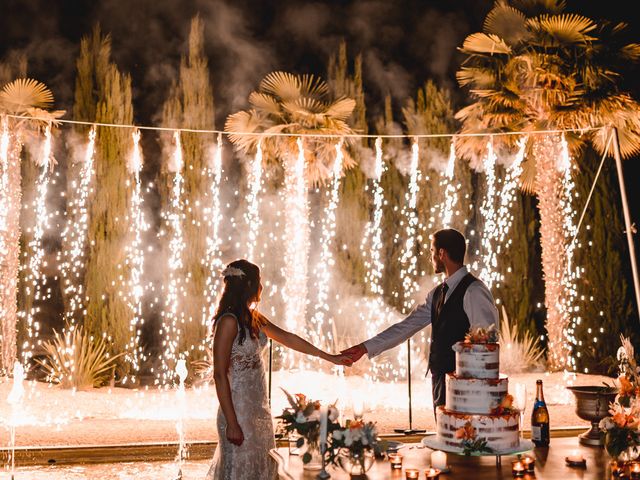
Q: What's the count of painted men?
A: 0